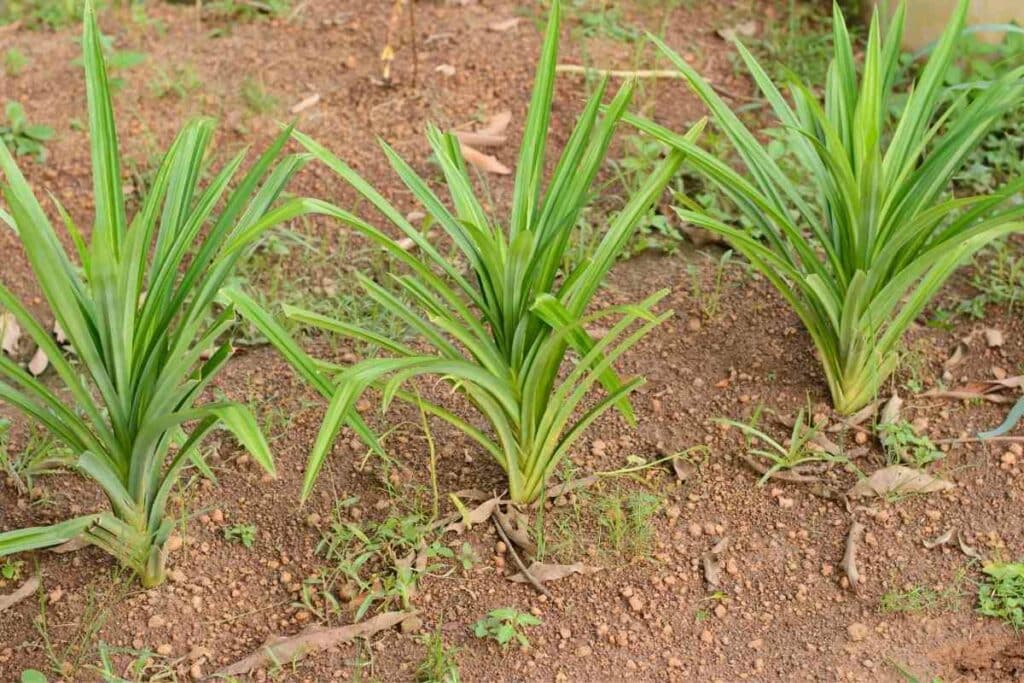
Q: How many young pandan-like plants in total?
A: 3